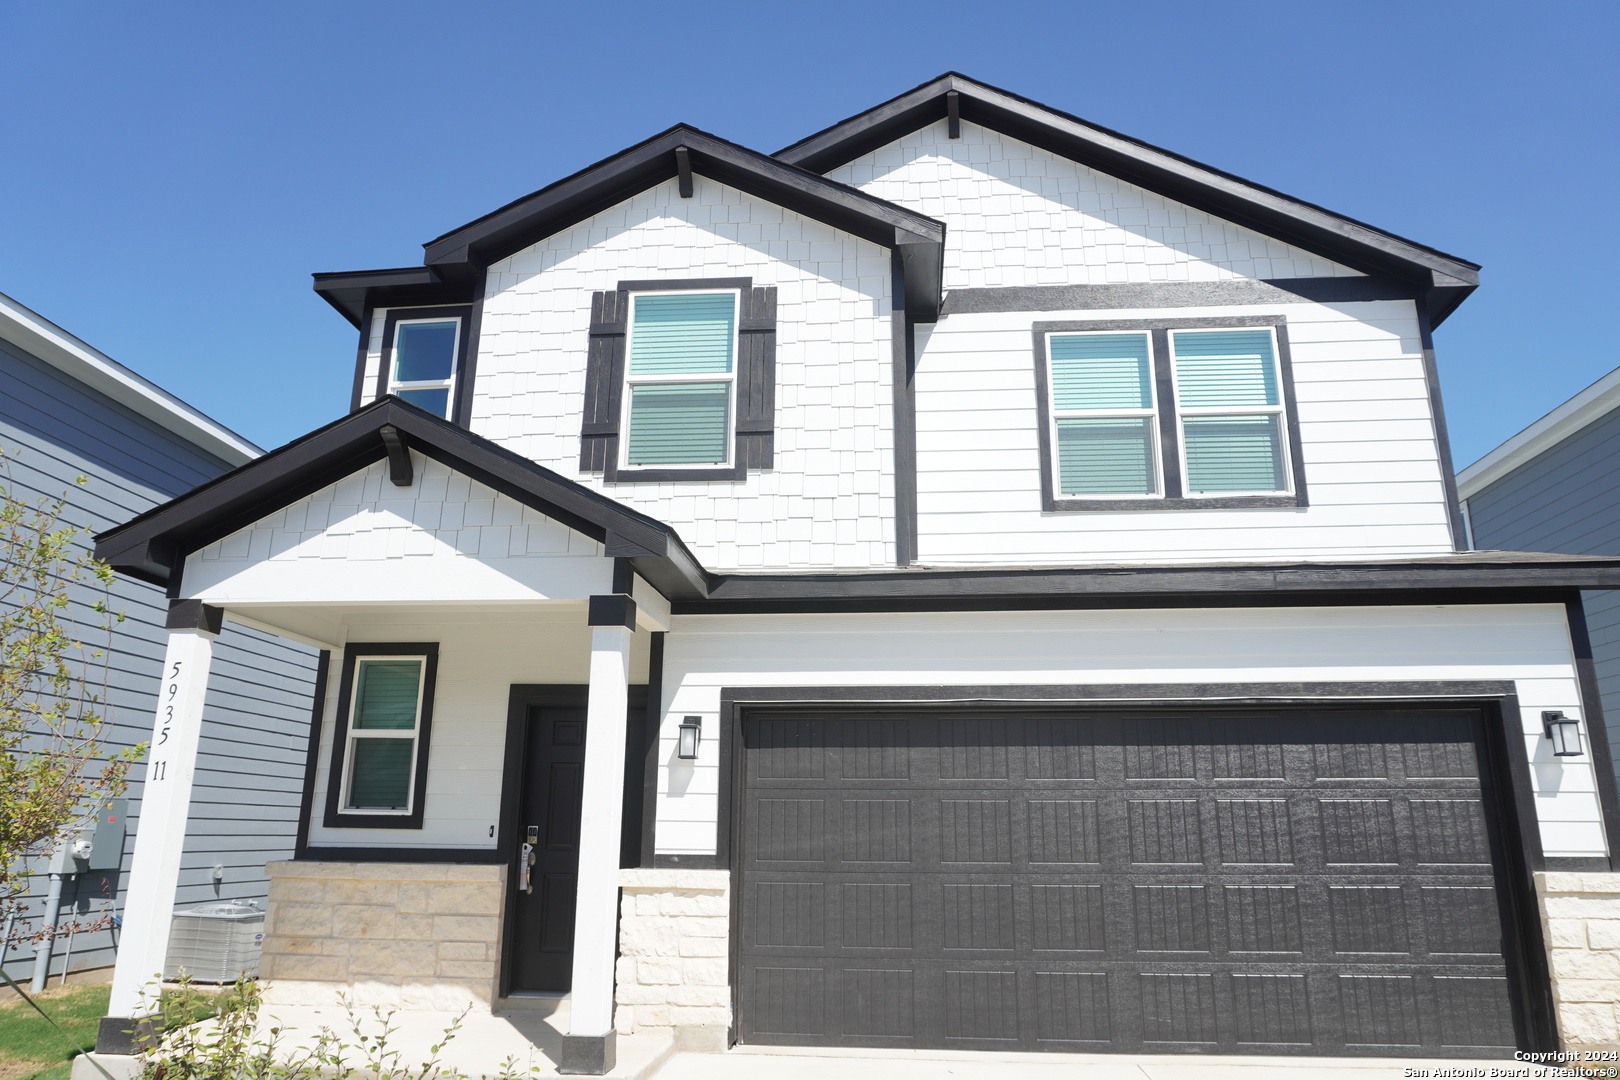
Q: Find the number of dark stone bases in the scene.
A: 2